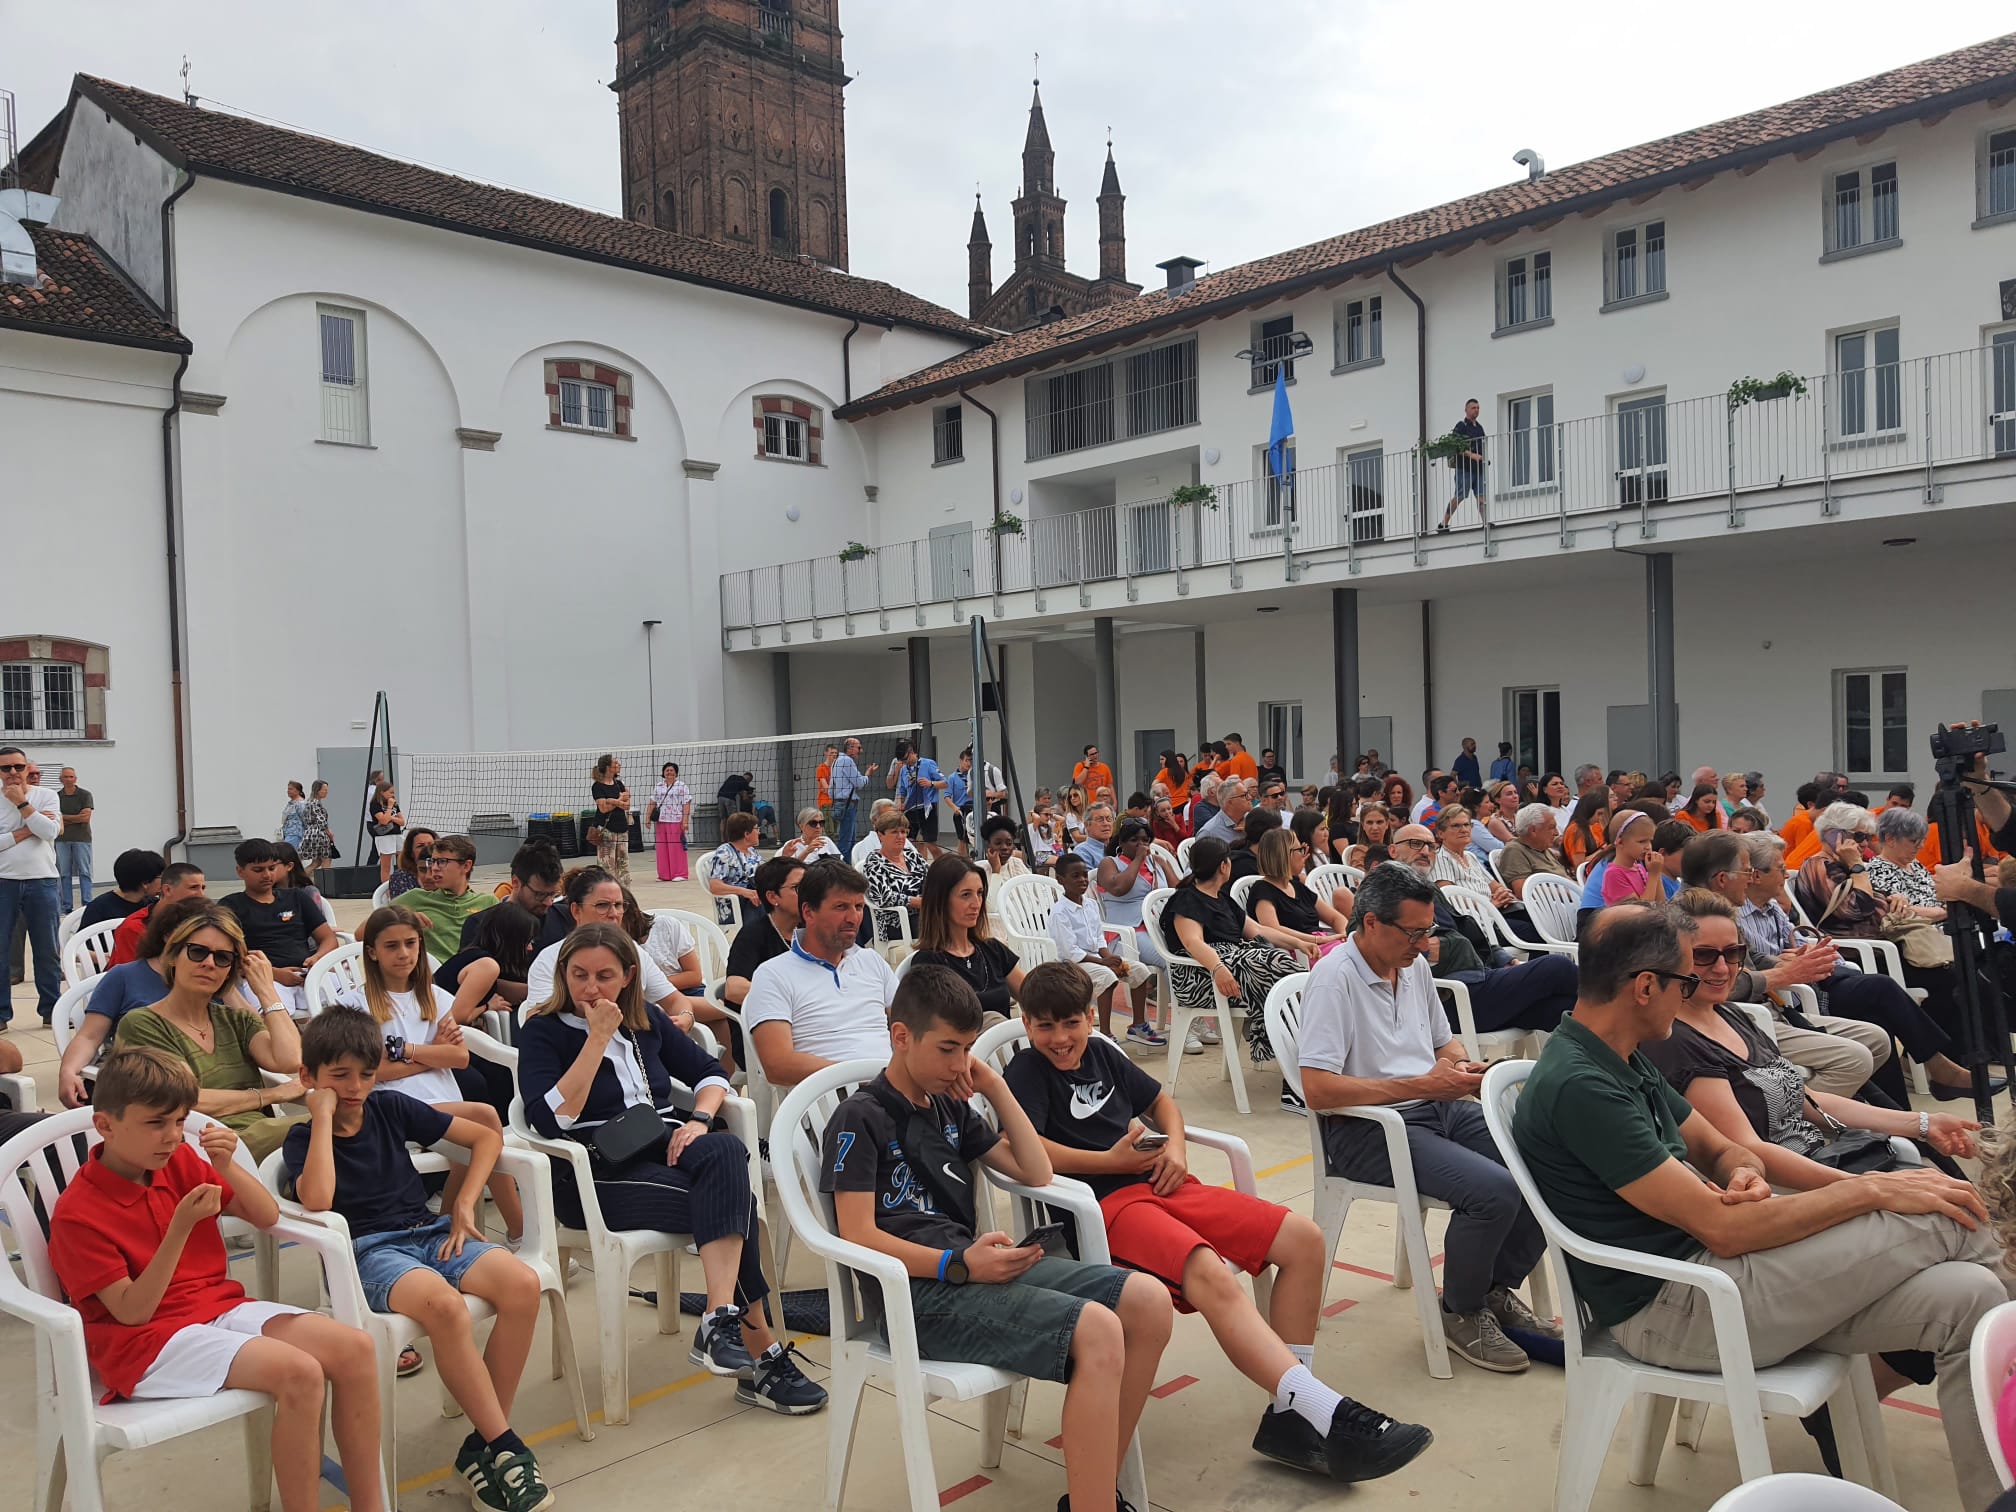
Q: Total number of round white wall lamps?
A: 4